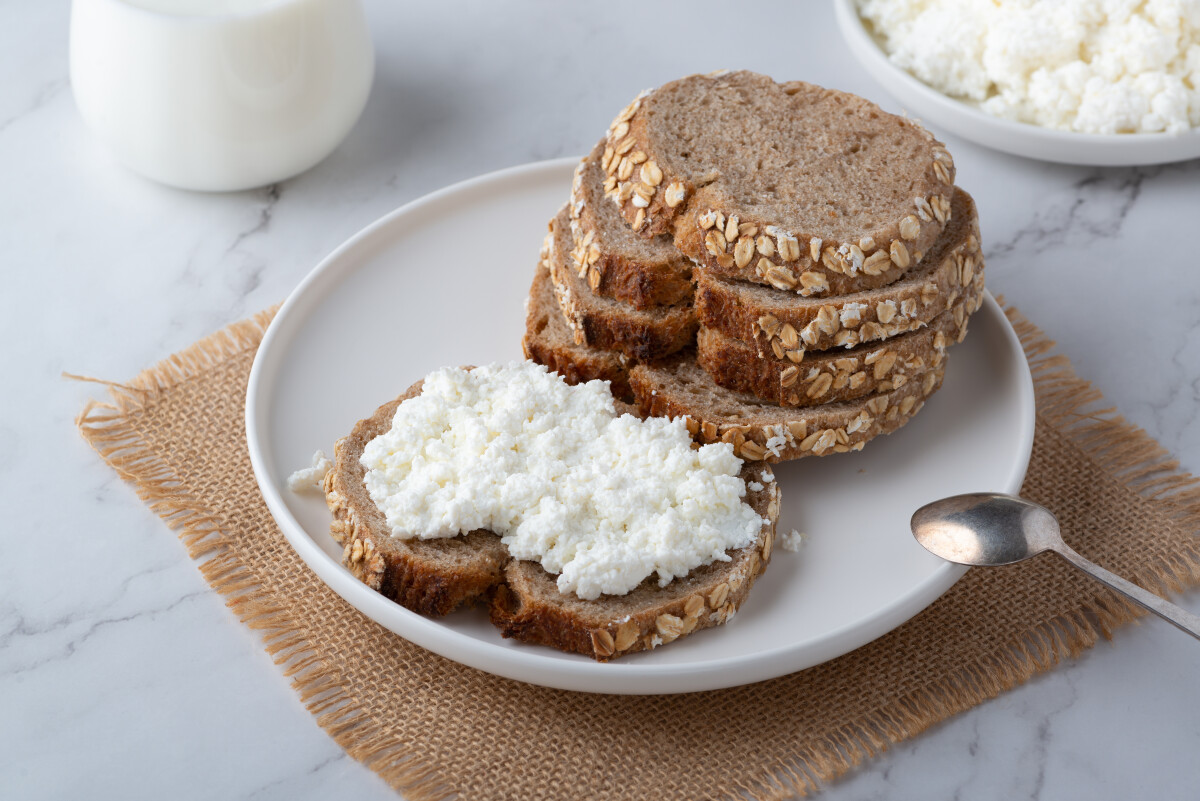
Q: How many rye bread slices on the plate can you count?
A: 5